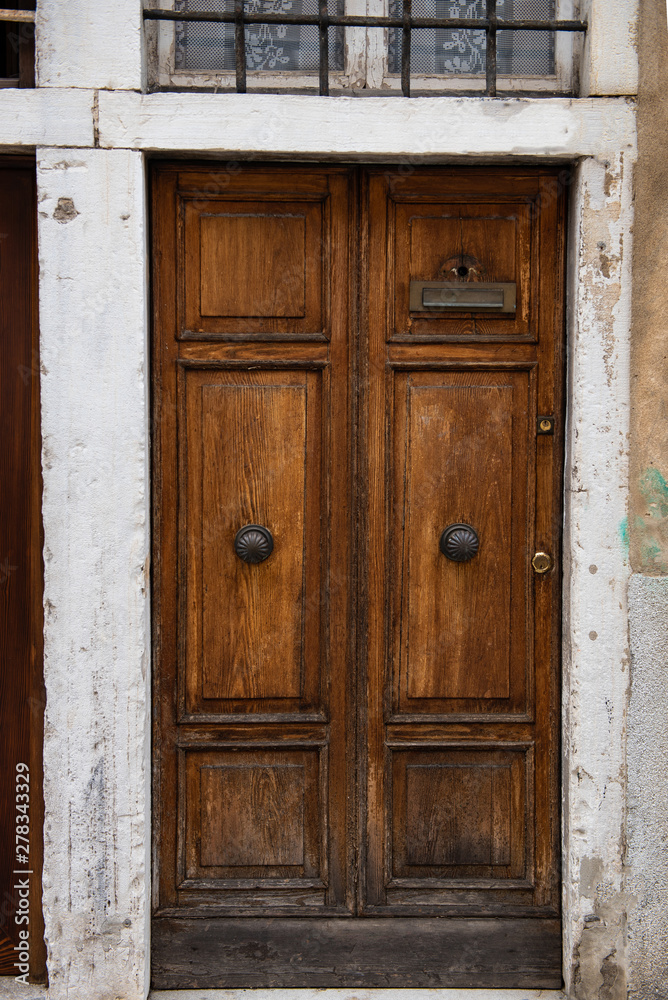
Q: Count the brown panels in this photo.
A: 6